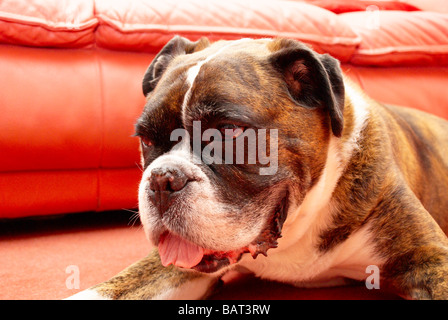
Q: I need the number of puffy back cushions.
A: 3